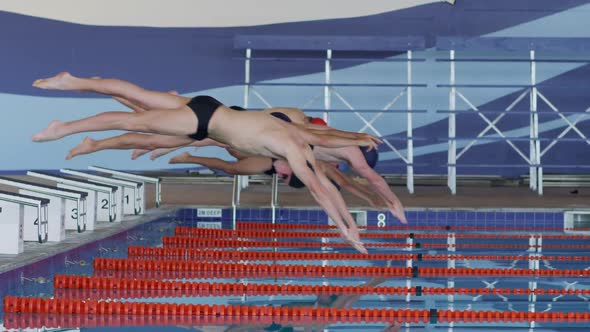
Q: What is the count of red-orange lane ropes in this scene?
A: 7